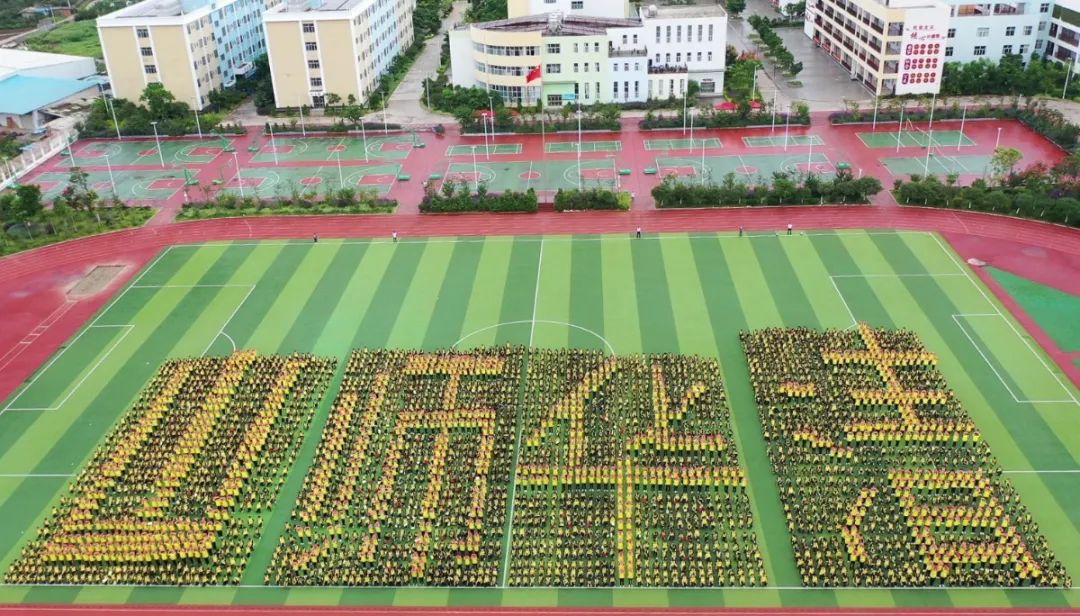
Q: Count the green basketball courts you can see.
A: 6